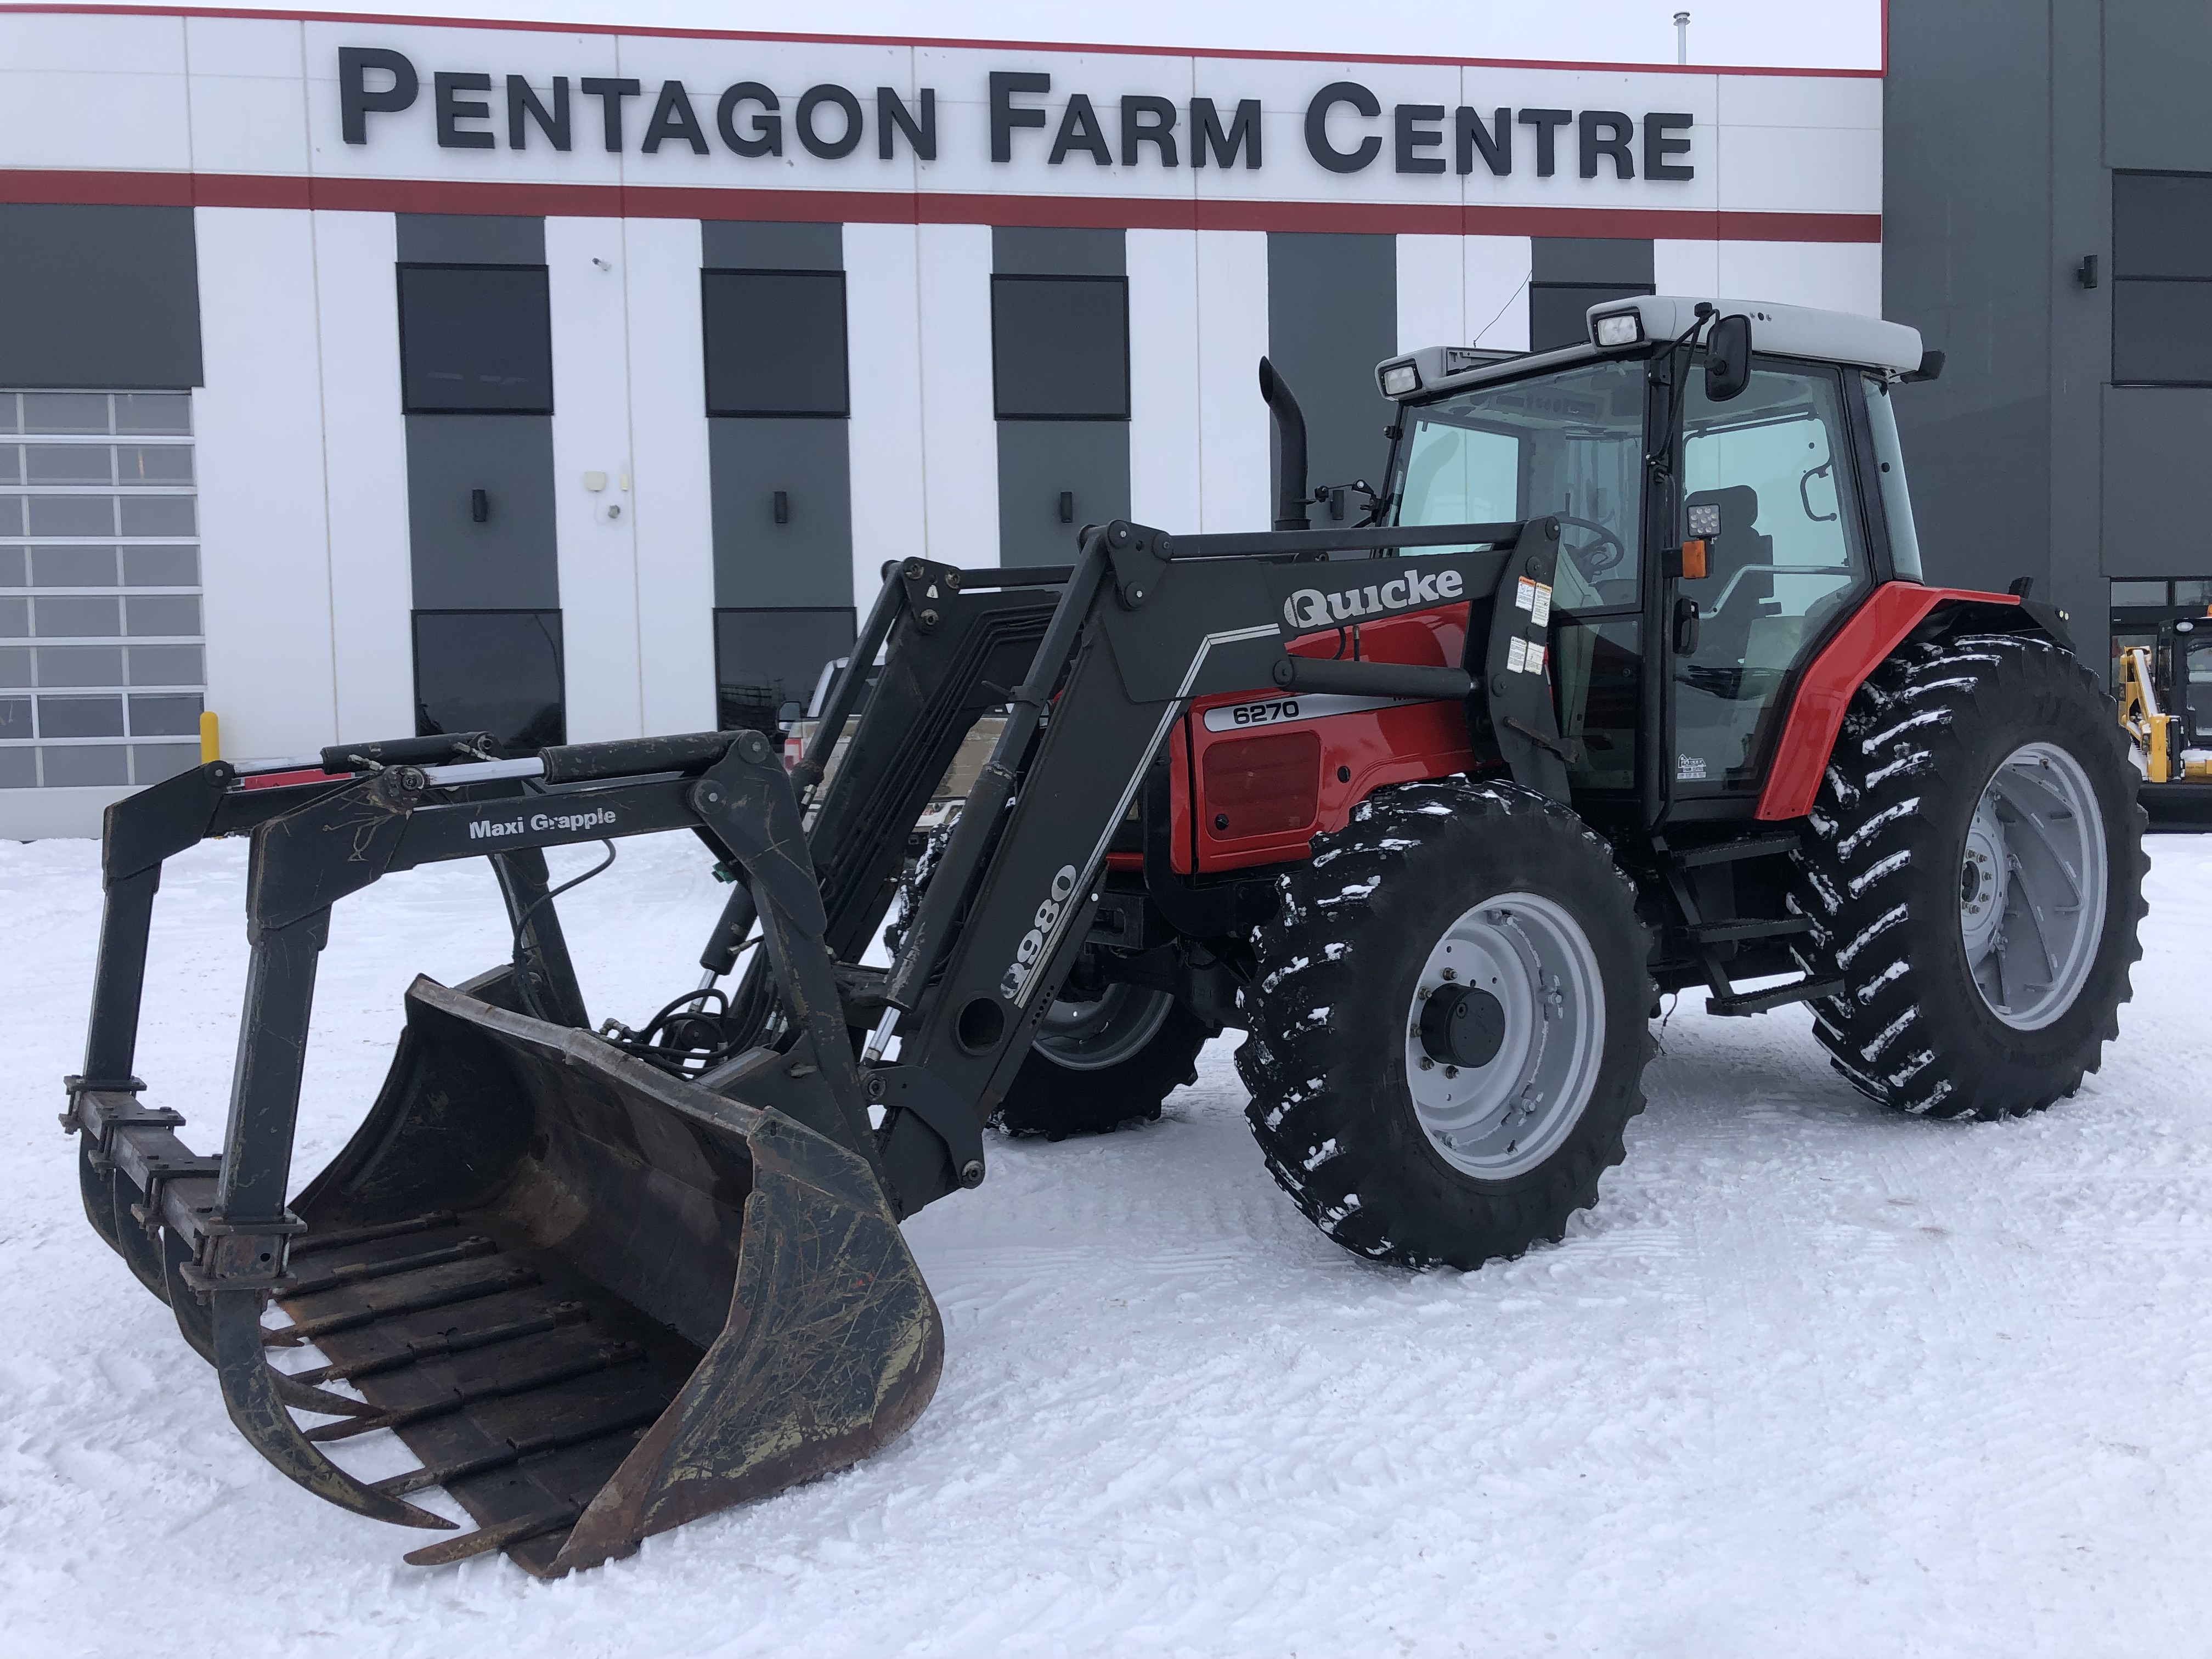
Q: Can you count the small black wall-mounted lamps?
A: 5